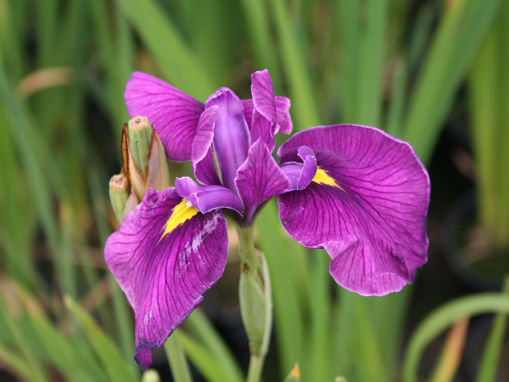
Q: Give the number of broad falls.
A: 3